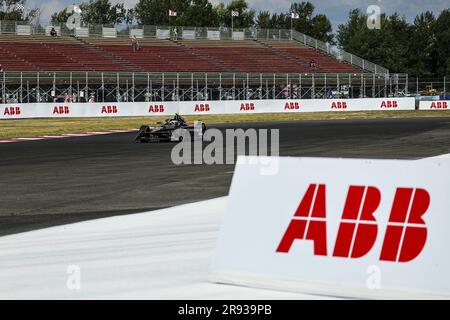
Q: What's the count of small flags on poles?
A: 5